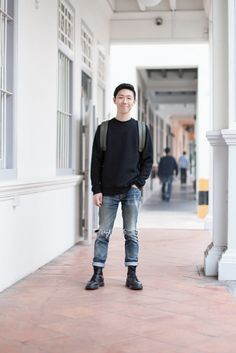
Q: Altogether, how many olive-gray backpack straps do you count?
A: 2